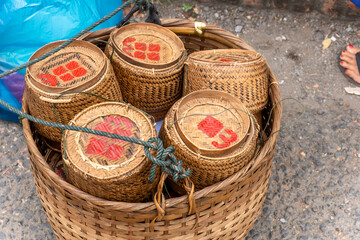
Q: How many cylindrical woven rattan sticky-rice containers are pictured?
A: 5